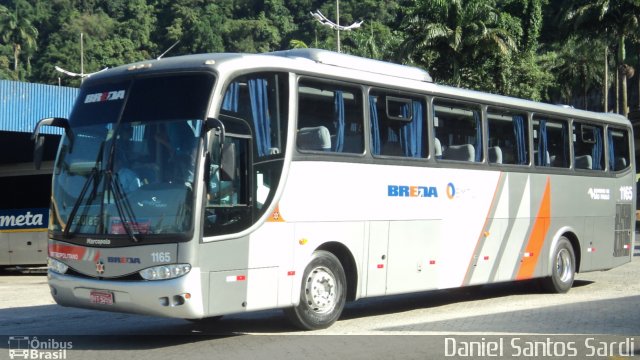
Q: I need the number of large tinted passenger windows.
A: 7